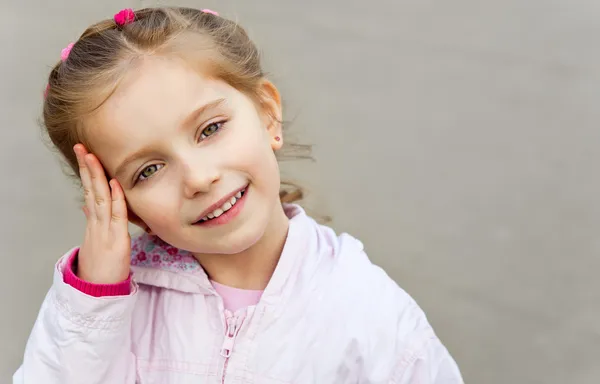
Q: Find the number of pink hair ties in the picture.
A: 4